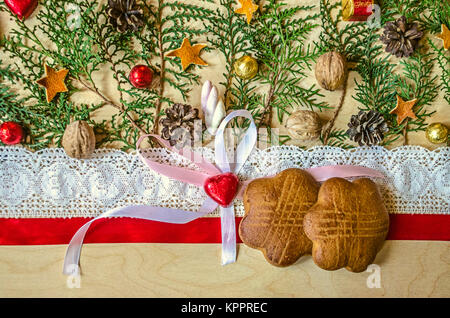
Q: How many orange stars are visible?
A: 5